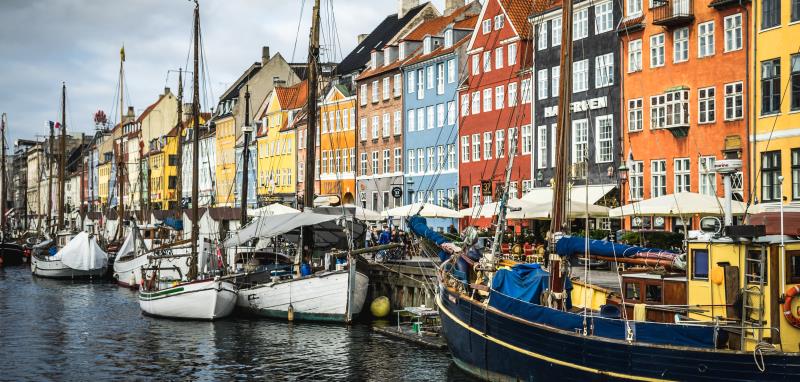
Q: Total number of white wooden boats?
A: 4